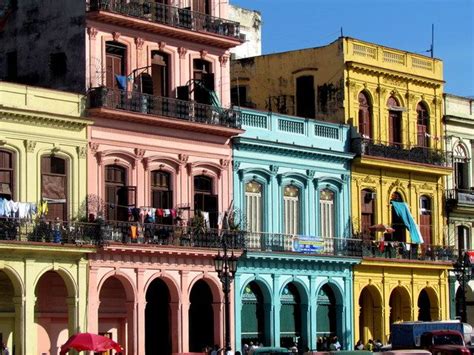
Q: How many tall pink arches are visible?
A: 3